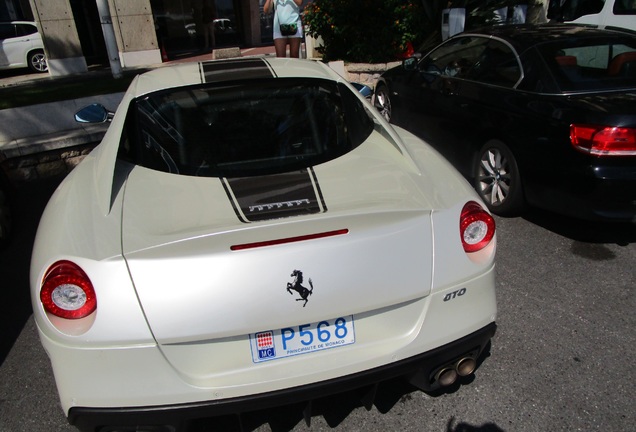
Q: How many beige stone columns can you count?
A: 2